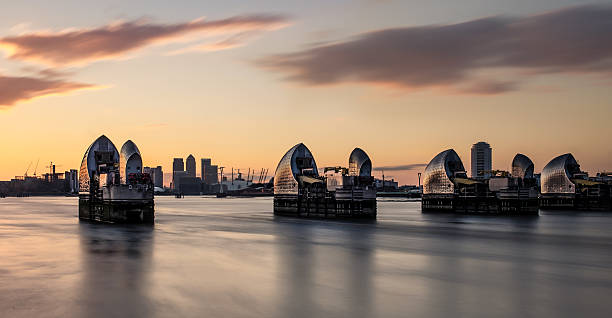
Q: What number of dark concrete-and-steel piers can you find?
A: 4